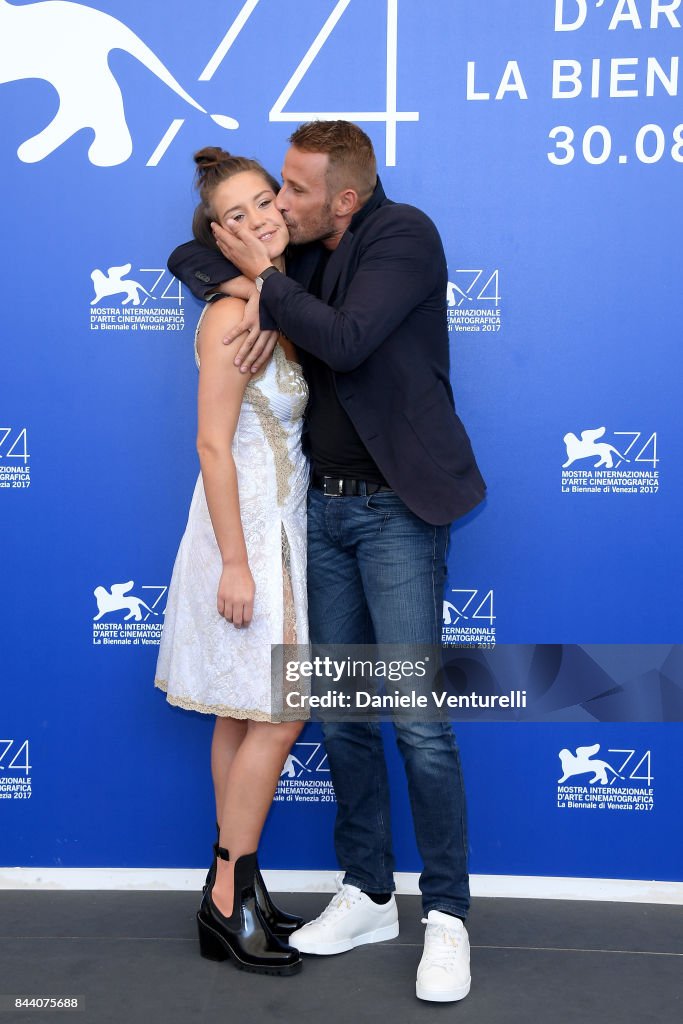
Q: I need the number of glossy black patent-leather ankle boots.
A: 2